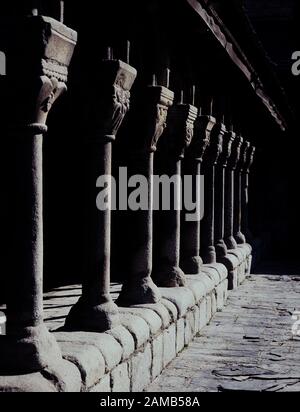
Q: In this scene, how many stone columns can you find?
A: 10